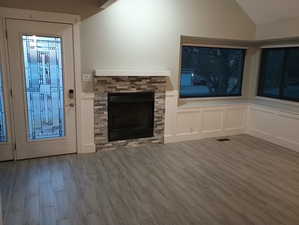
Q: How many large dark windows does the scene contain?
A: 2